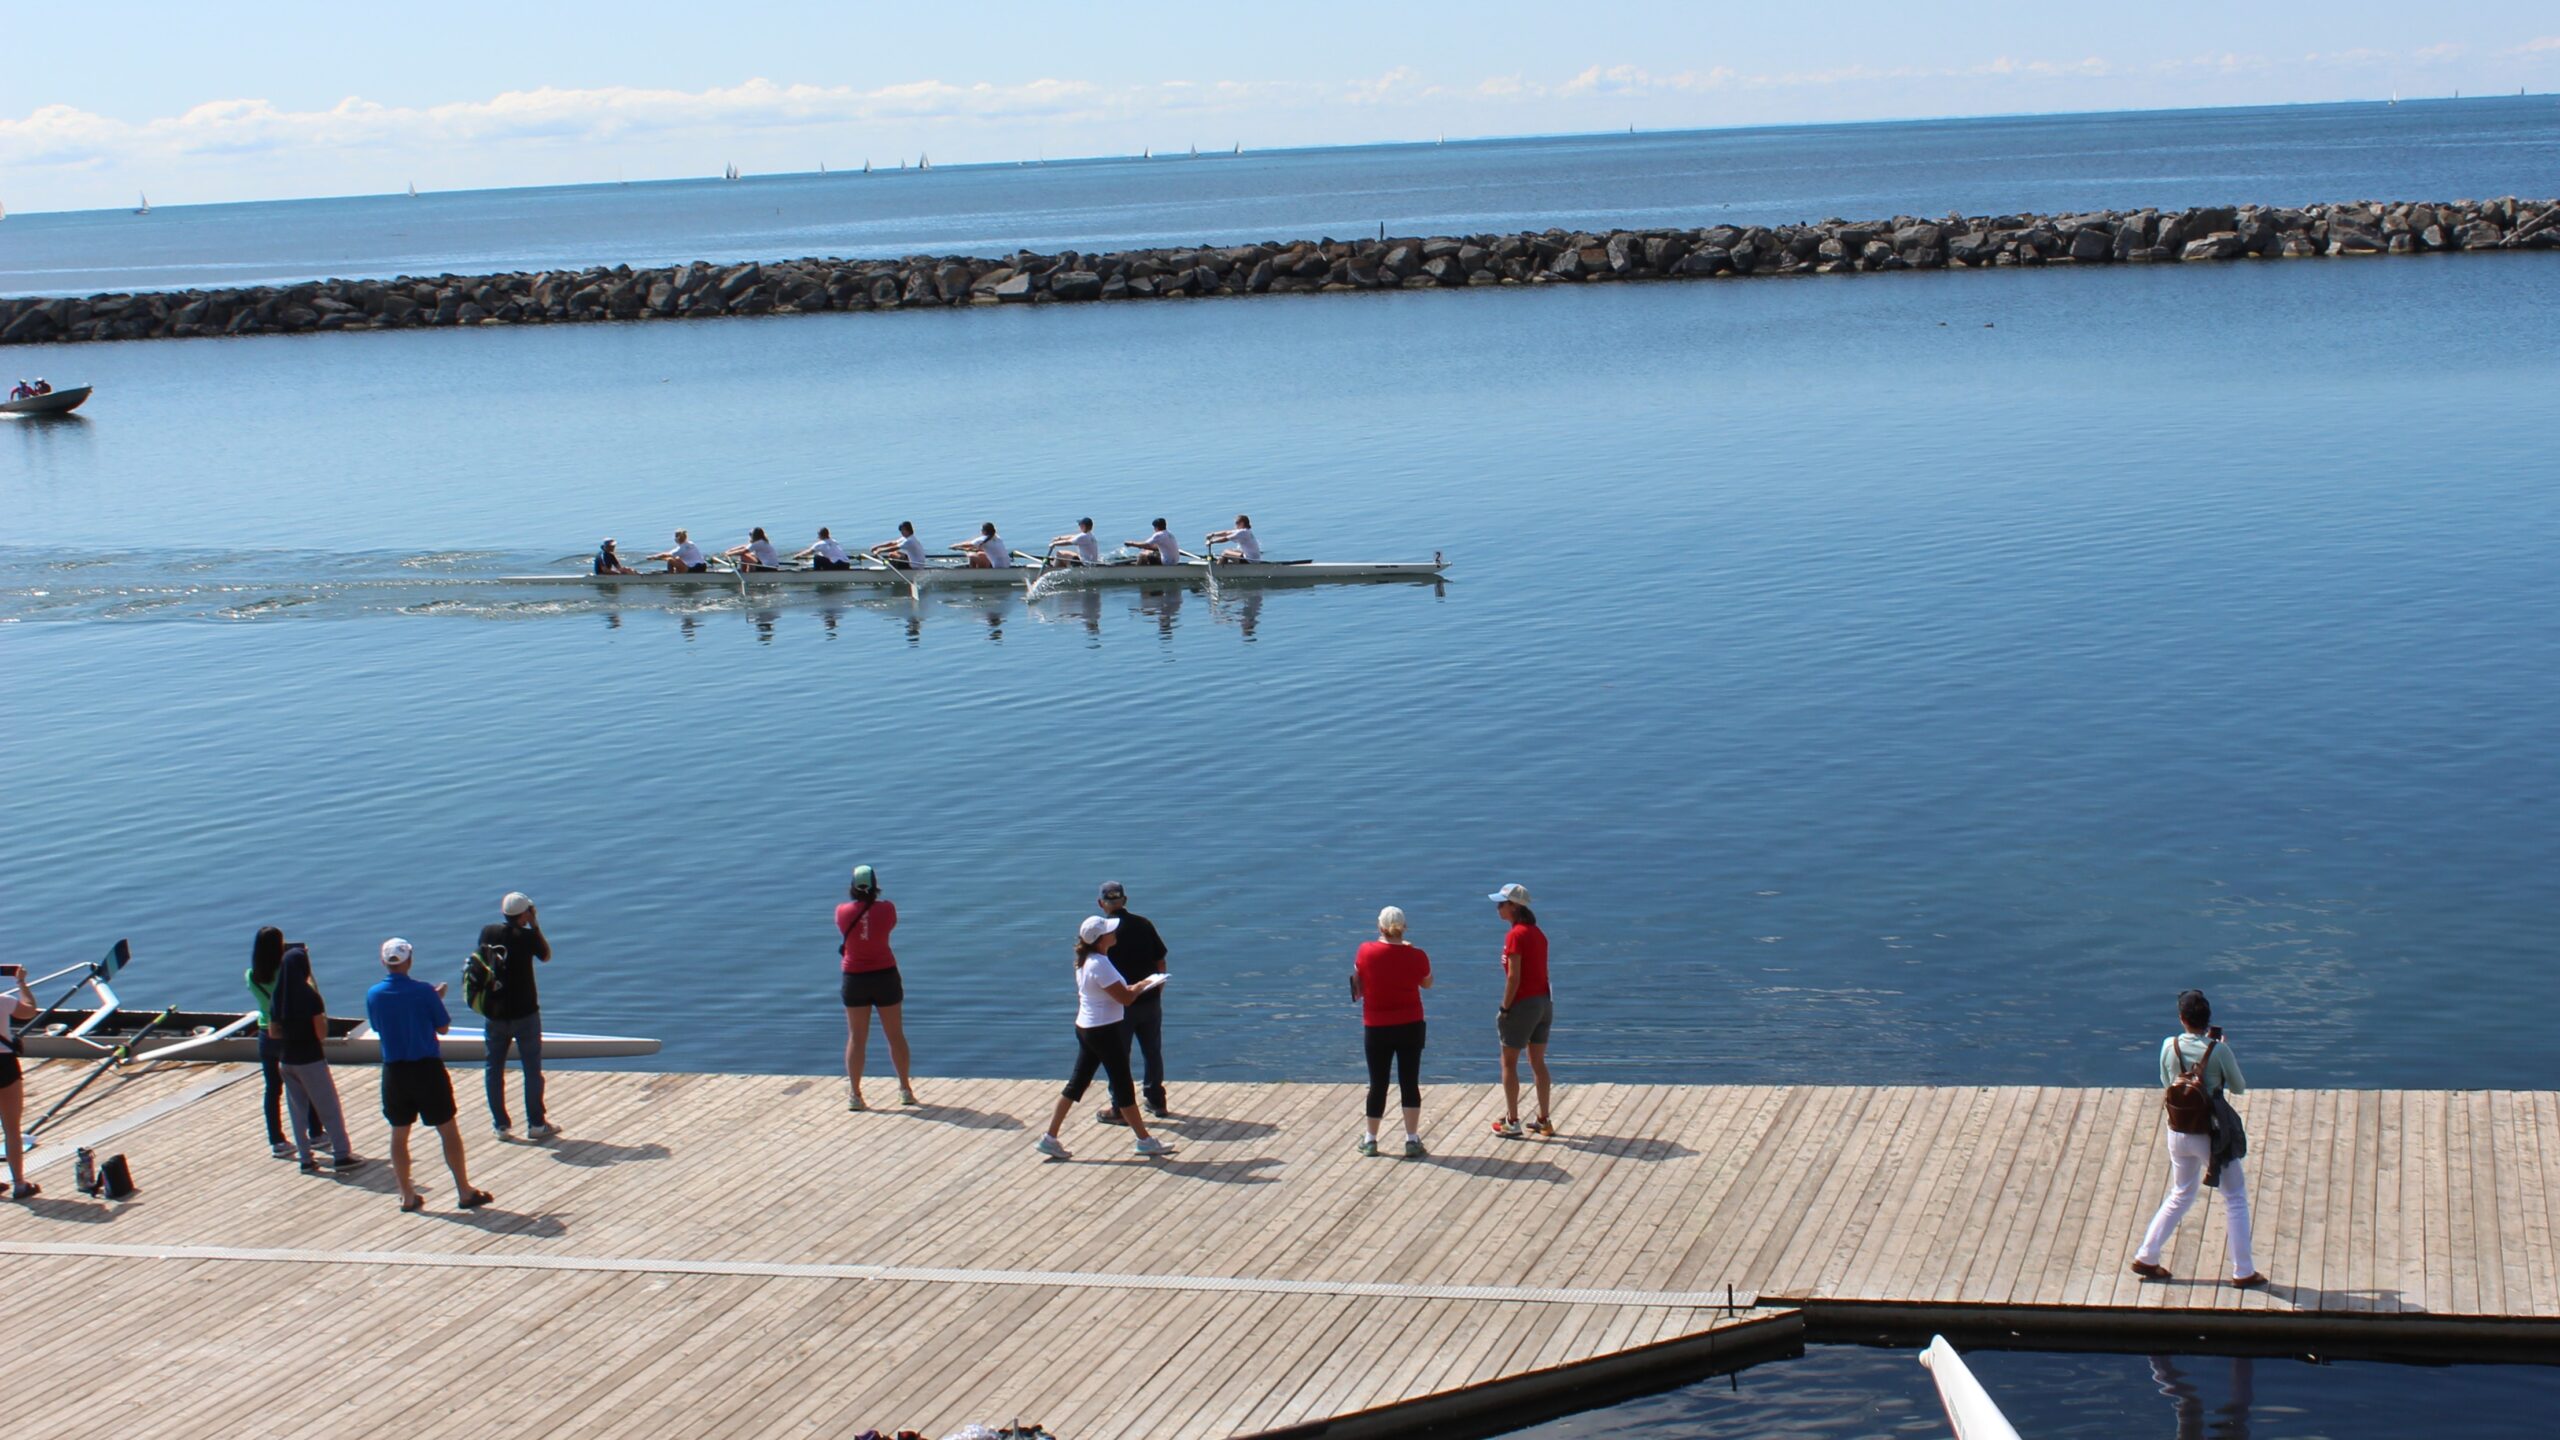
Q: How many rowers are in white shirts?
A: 8